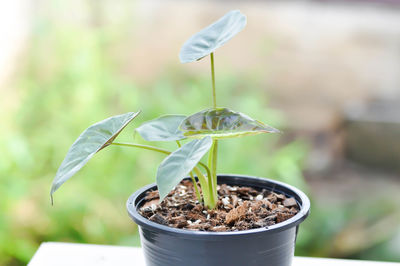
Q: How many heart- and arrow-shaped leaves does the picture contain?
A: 5